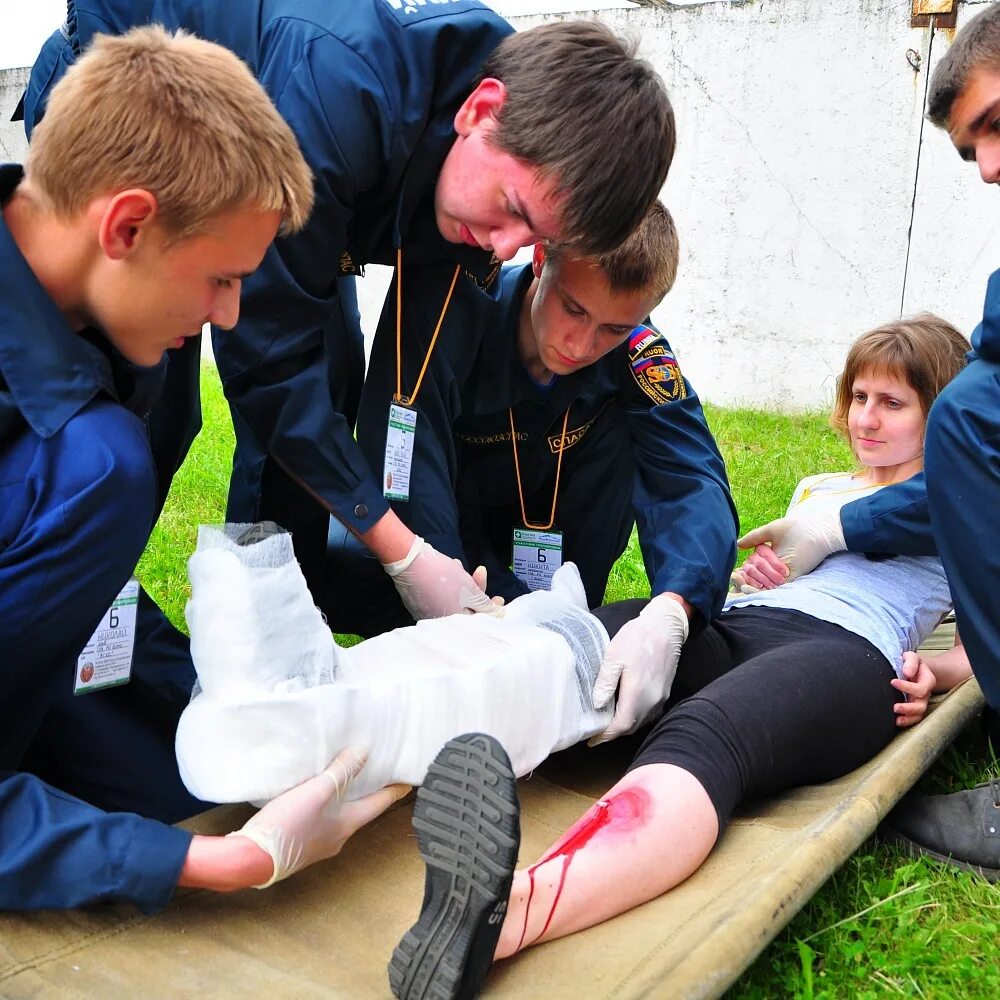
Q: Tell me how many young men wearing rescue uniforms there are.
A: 4